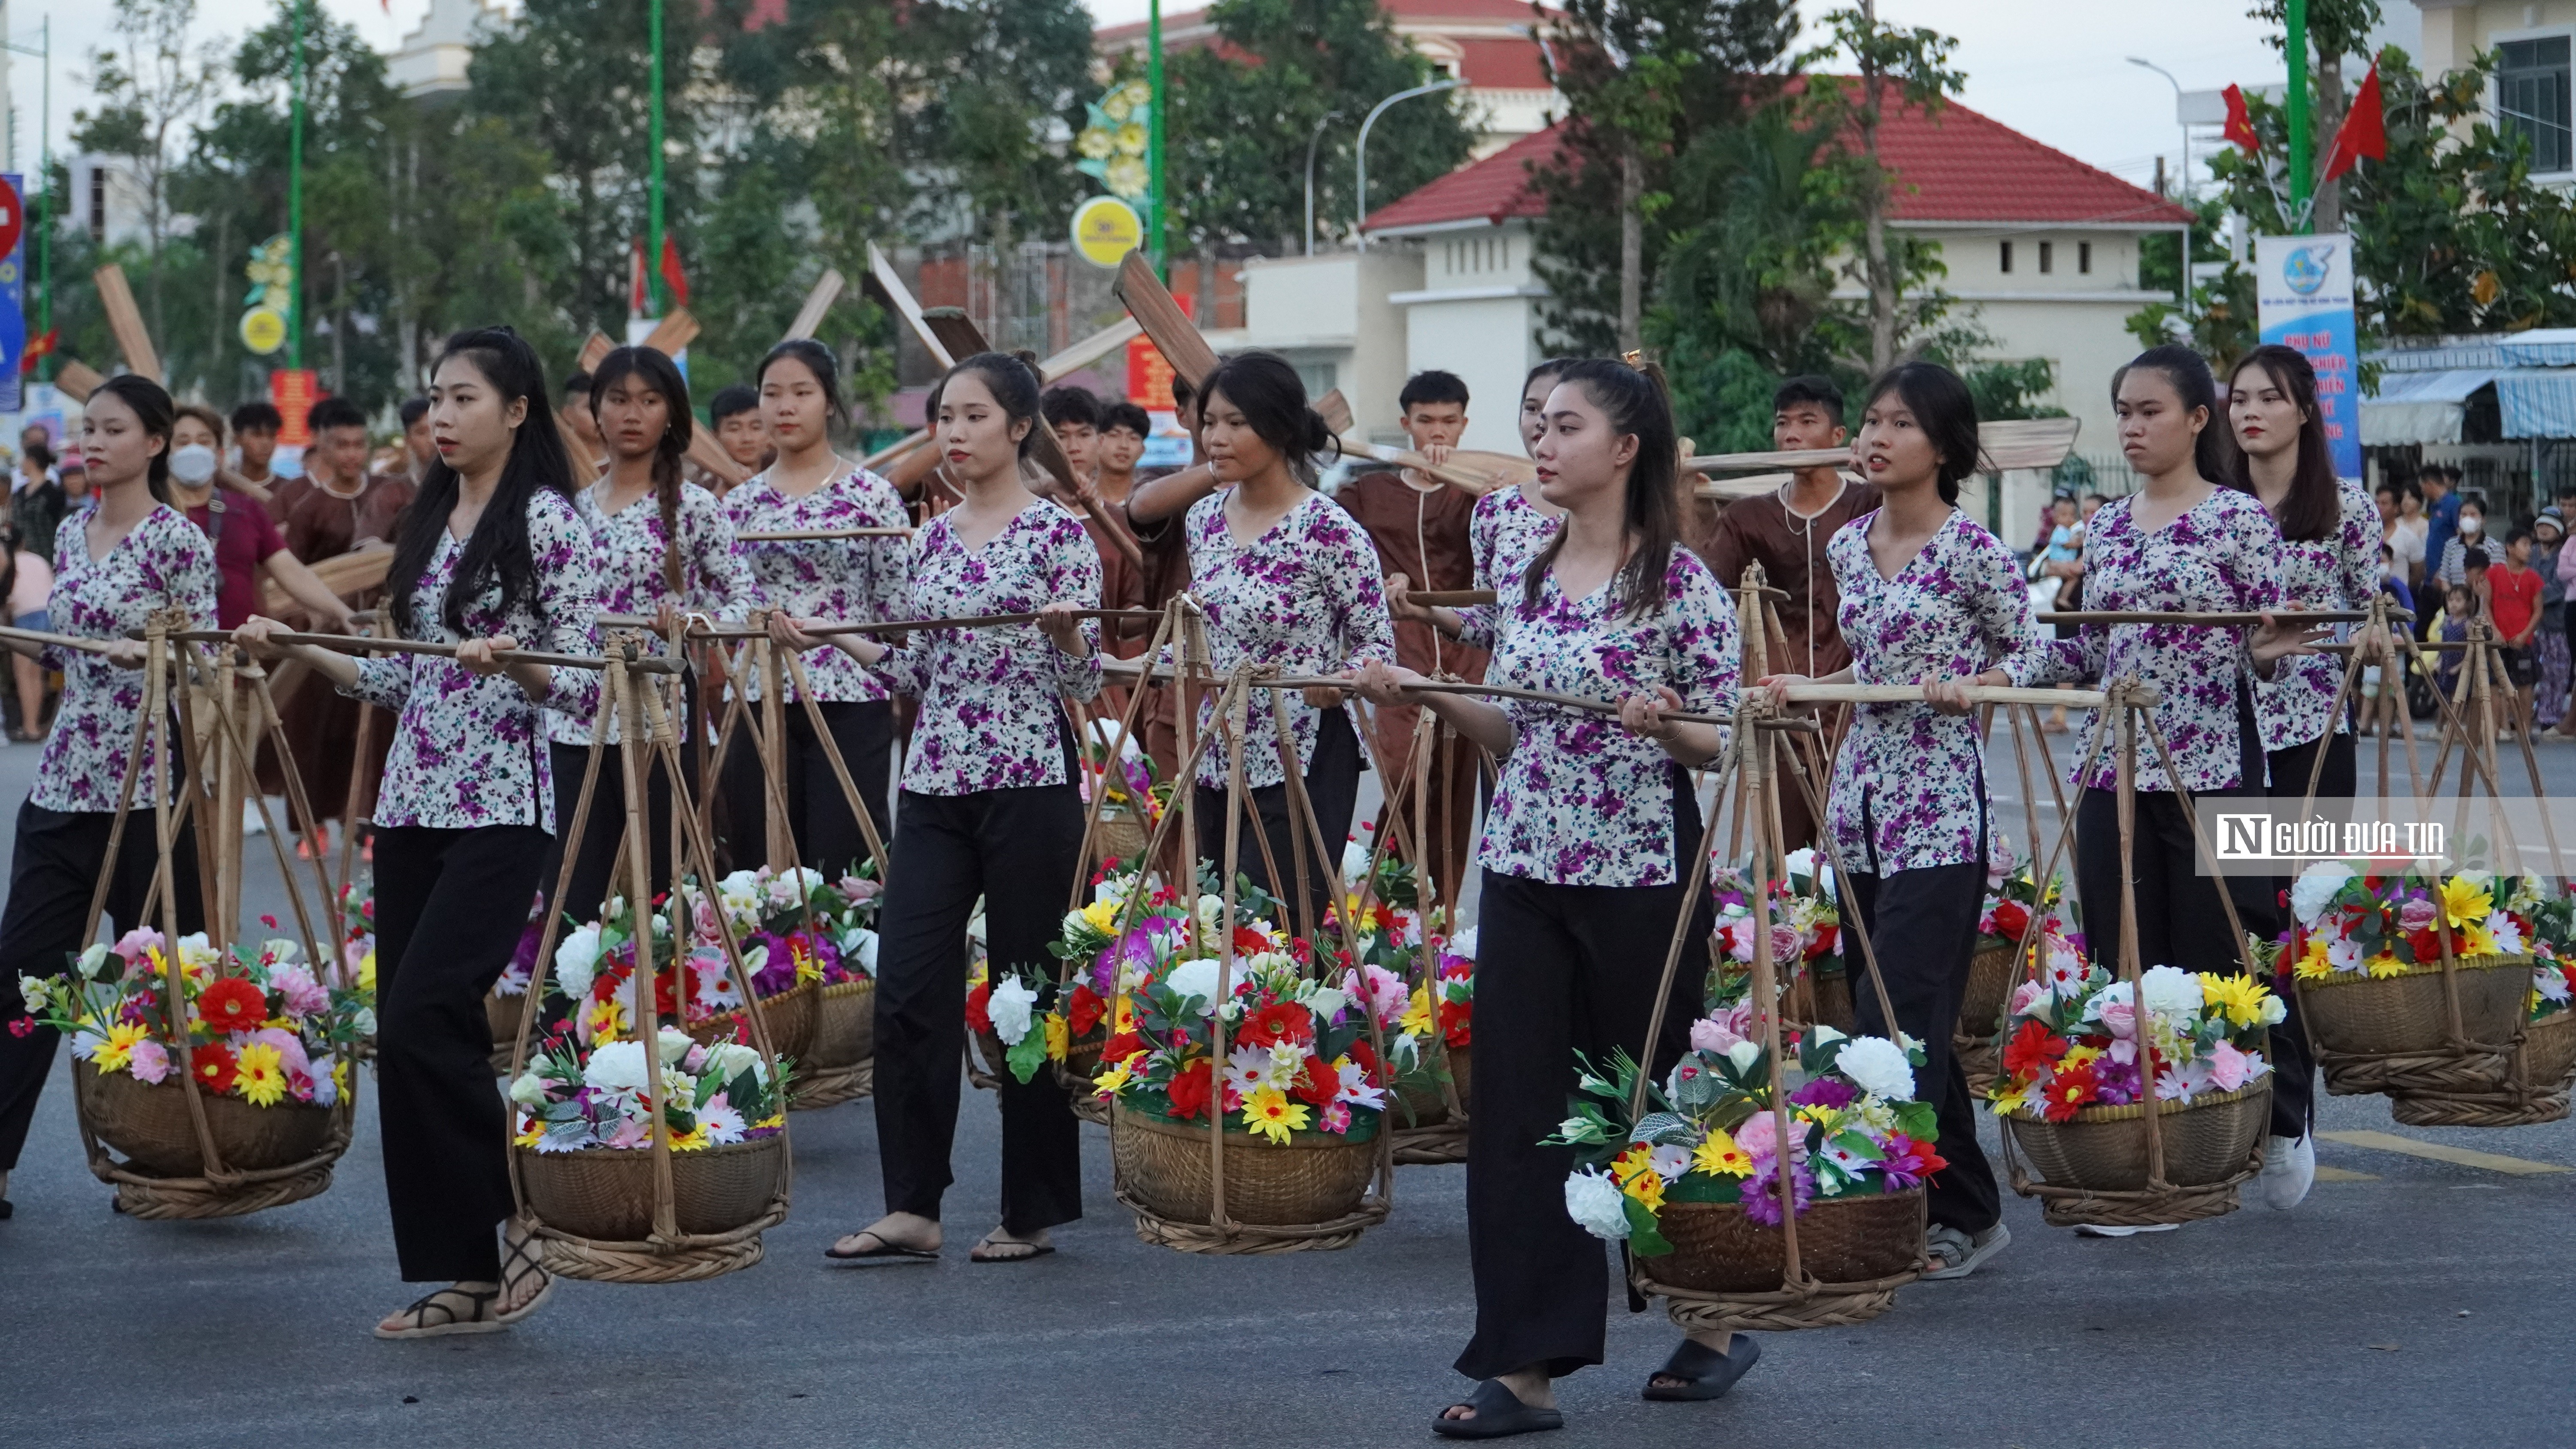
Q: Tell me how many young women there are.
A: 11